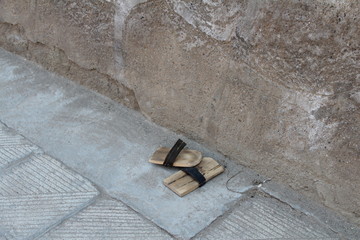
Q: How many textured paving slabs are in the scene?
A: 4